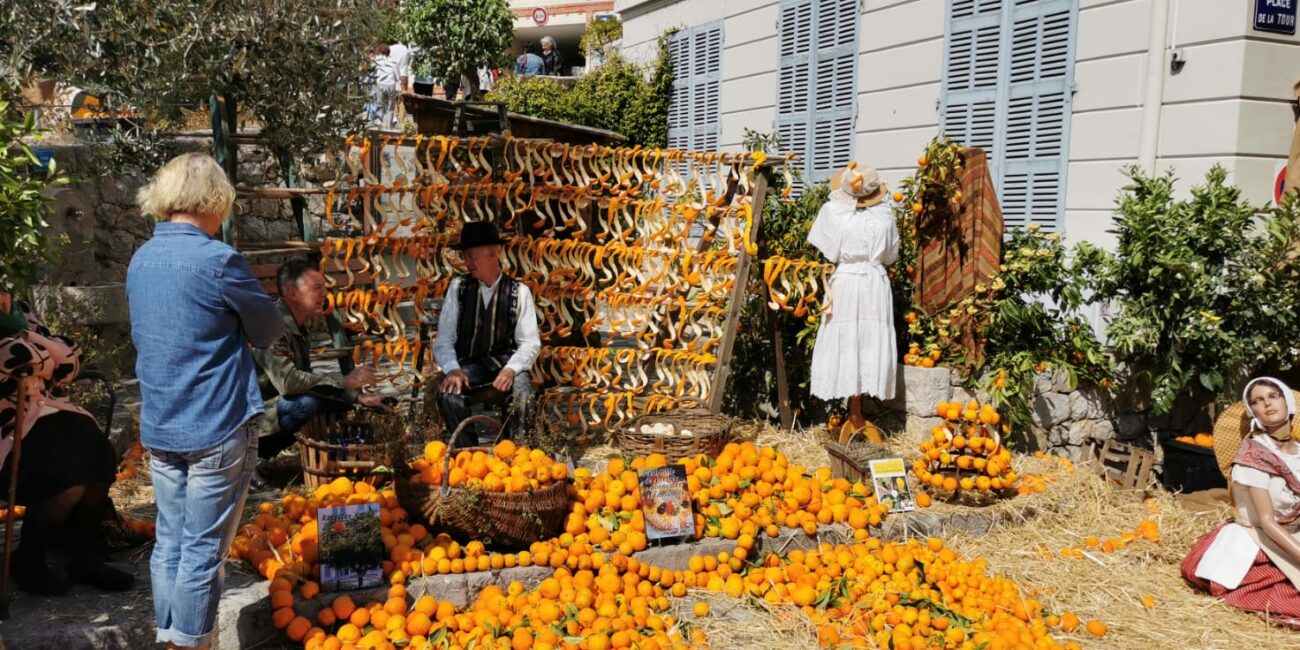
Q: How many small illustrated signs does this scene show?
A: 3